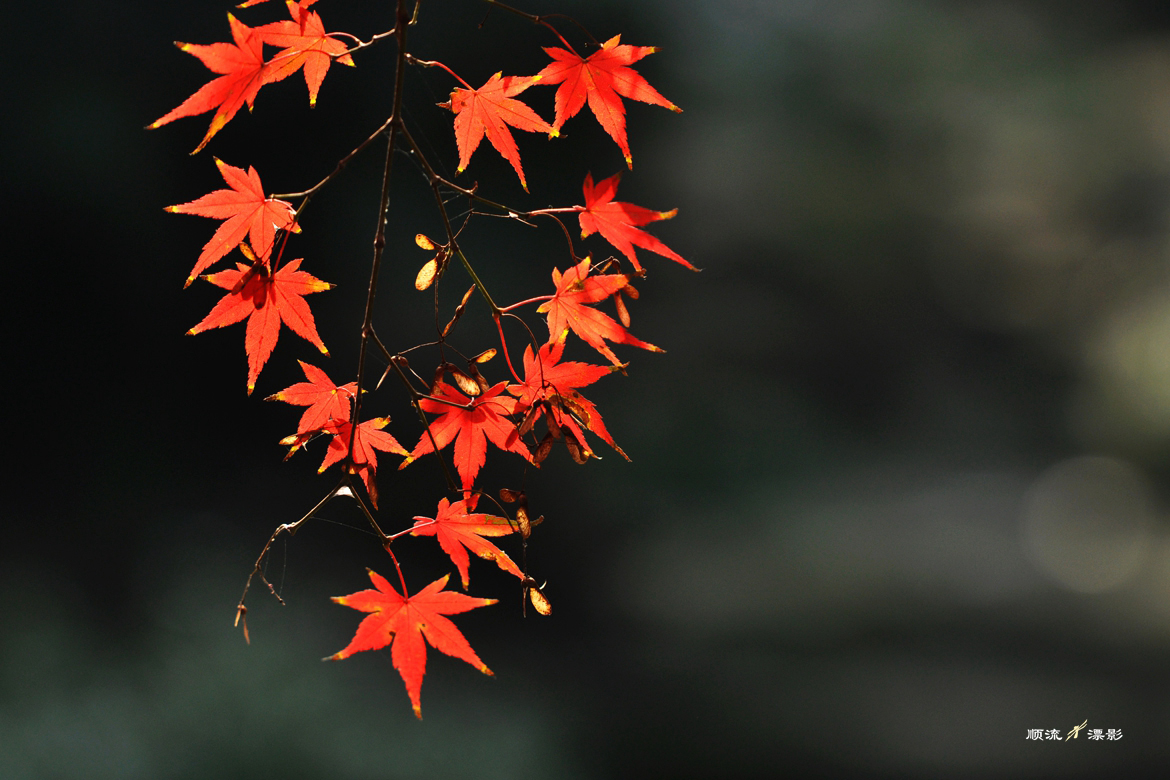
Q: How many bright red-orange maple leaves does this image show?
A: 14